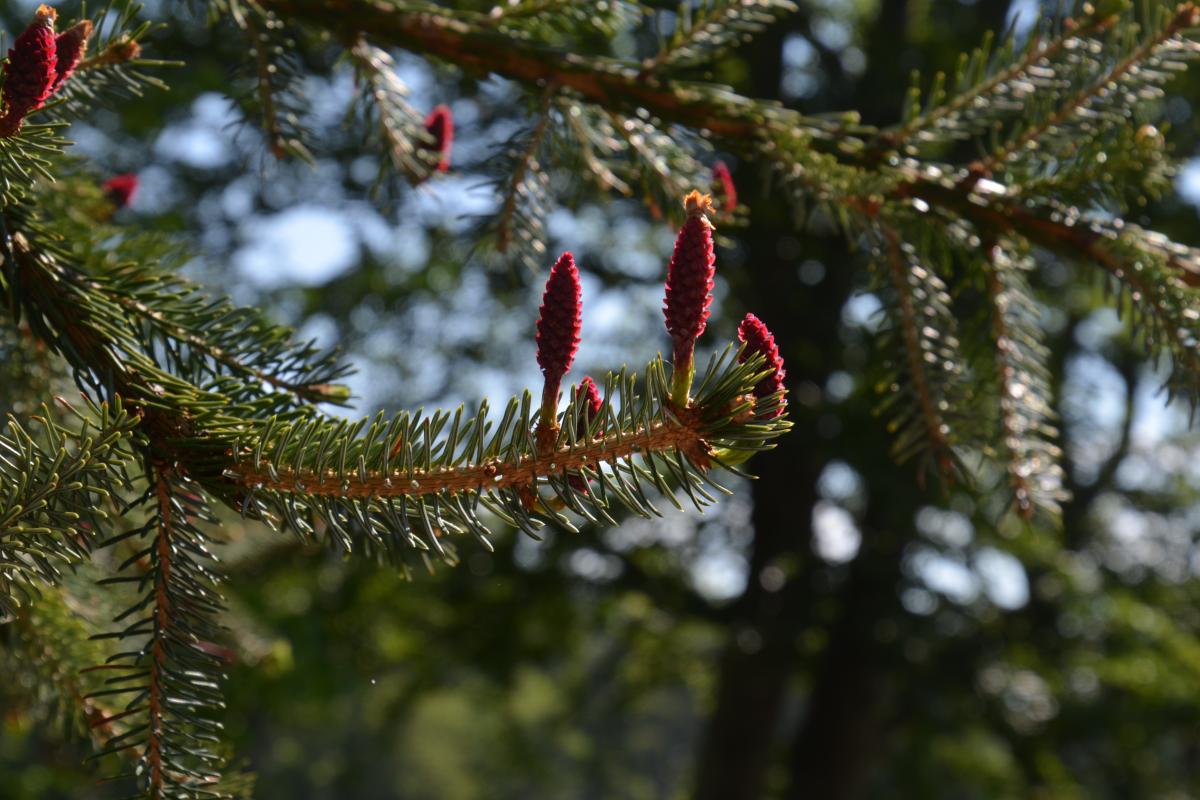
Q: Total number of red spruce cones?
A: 9